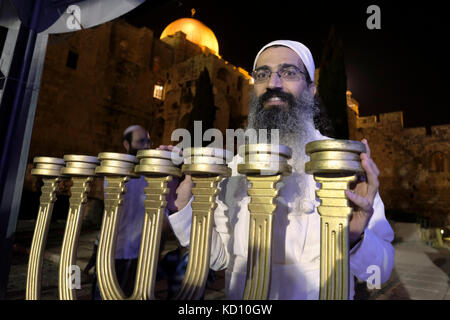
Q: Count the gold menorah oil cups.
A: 7